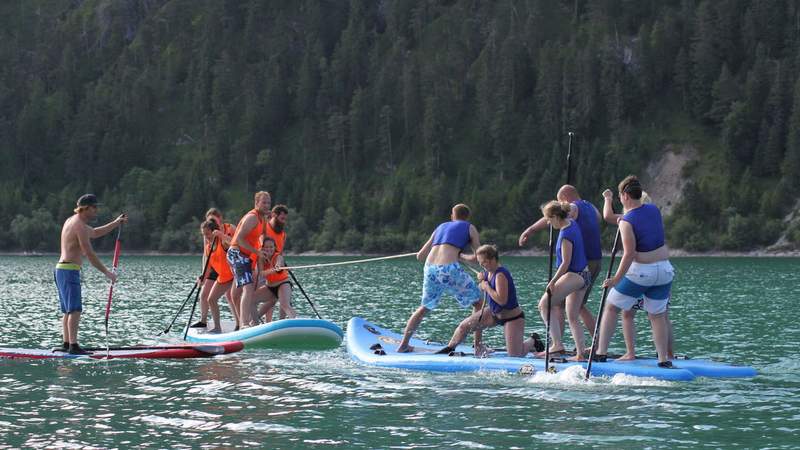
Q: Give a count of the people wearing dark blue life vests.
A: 5